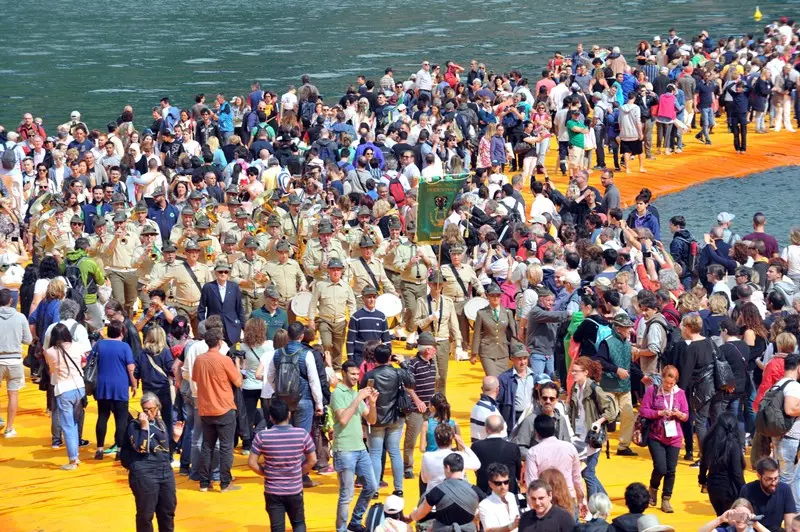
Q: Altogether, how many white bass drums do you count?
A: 3